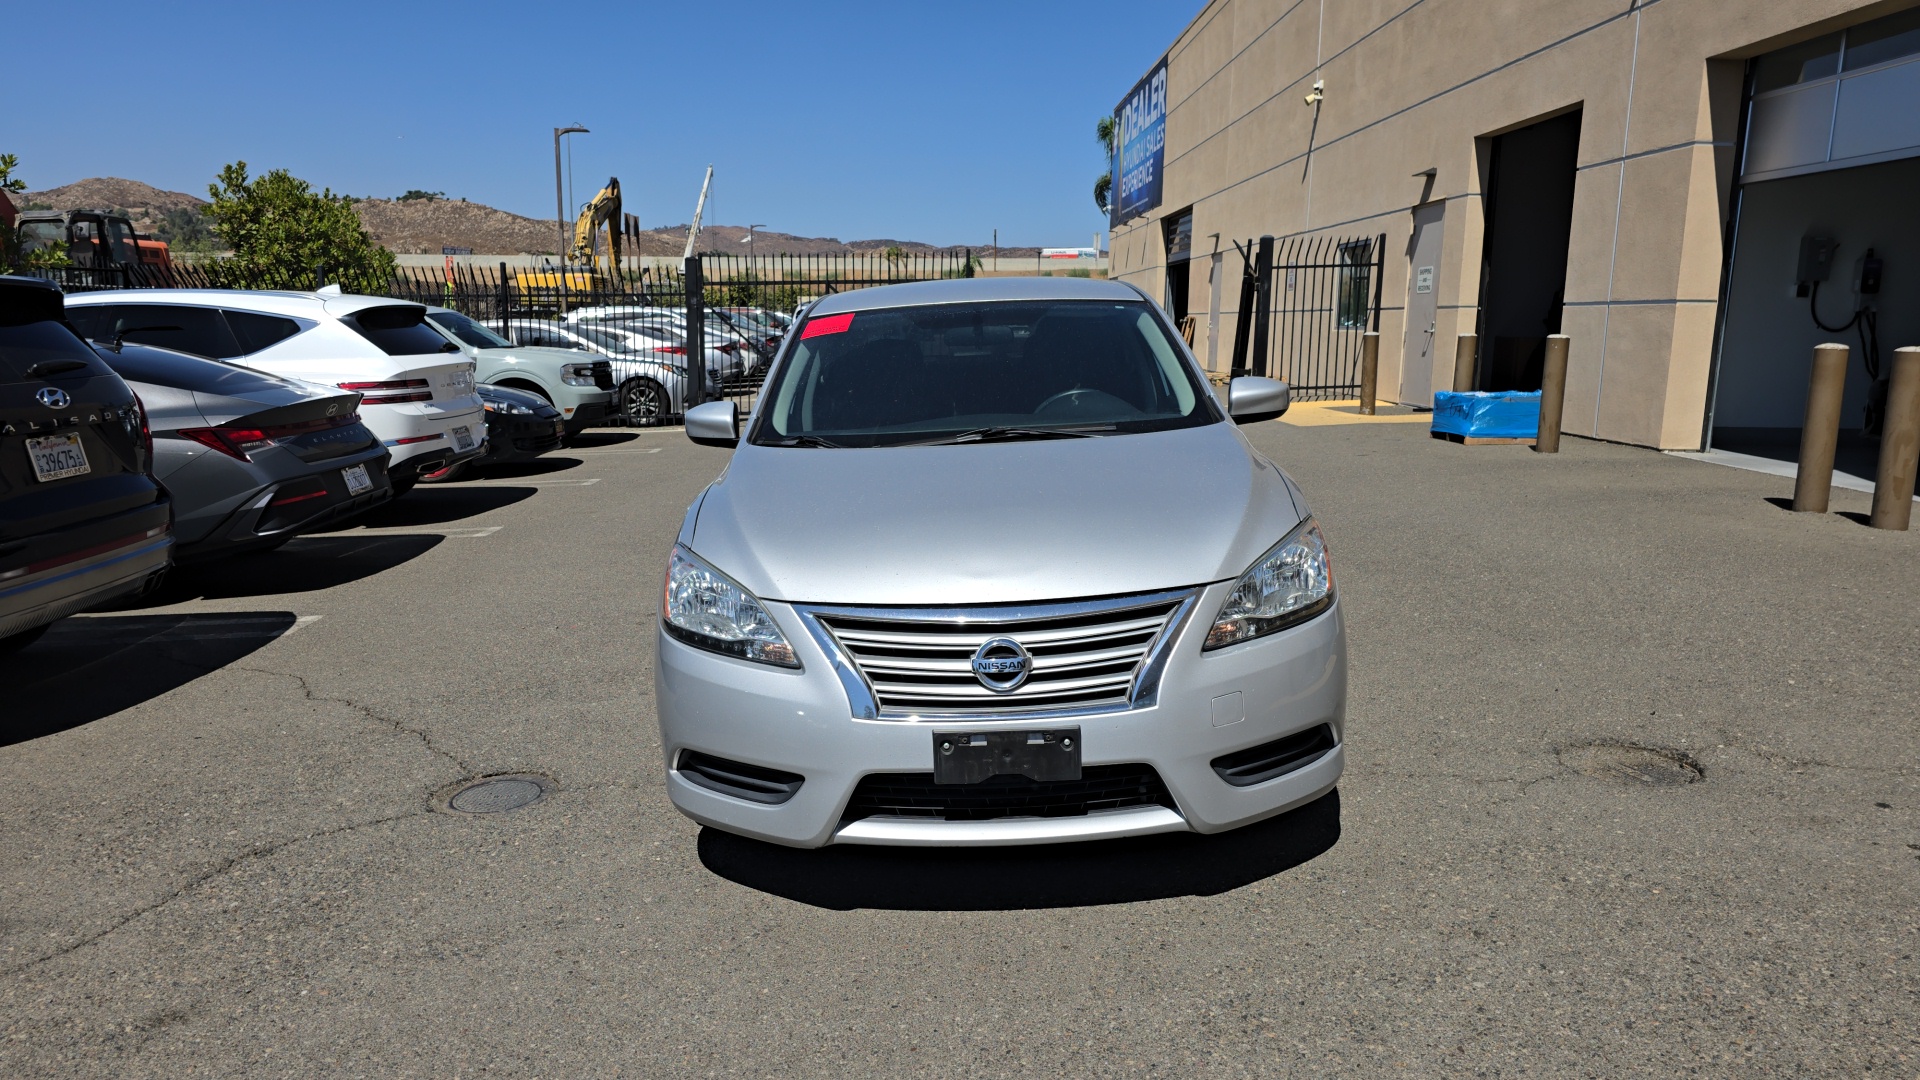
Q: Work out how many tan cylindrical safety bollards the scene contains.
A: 5